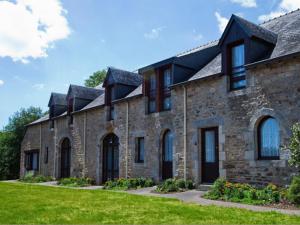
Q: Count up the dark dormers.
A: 5